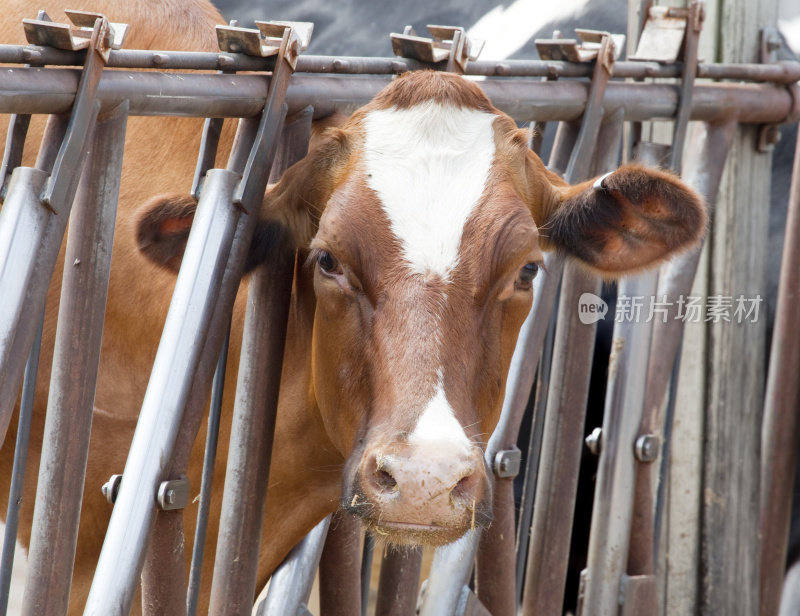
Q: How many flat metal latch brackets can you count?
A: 5